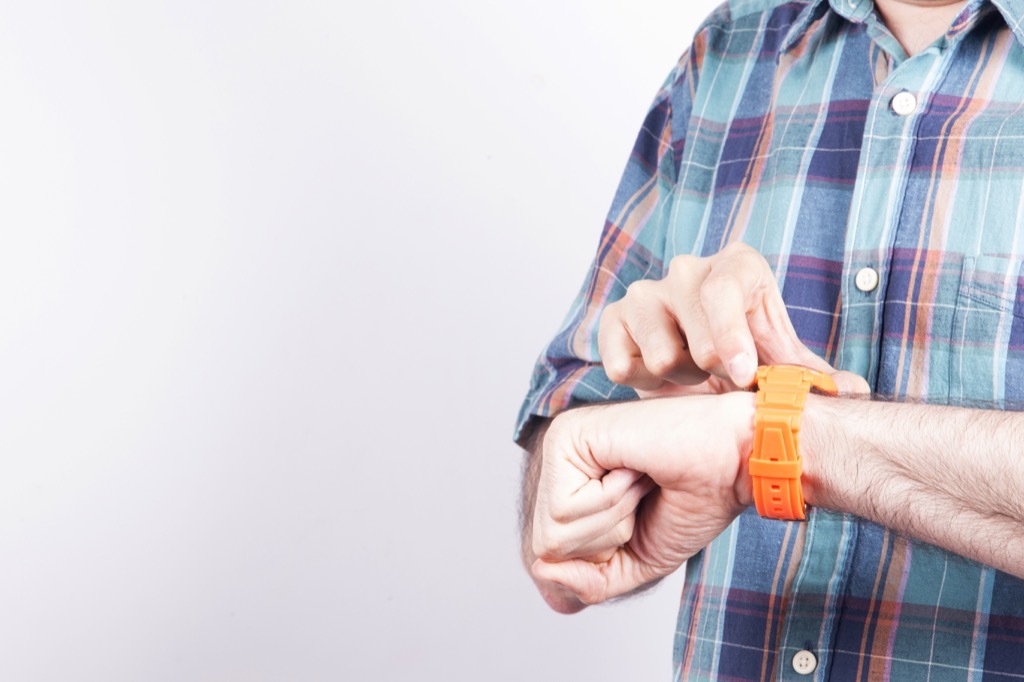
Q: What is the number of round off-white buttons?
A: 3